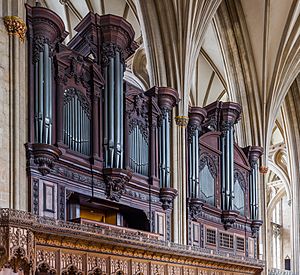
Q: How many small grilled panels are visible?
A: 3